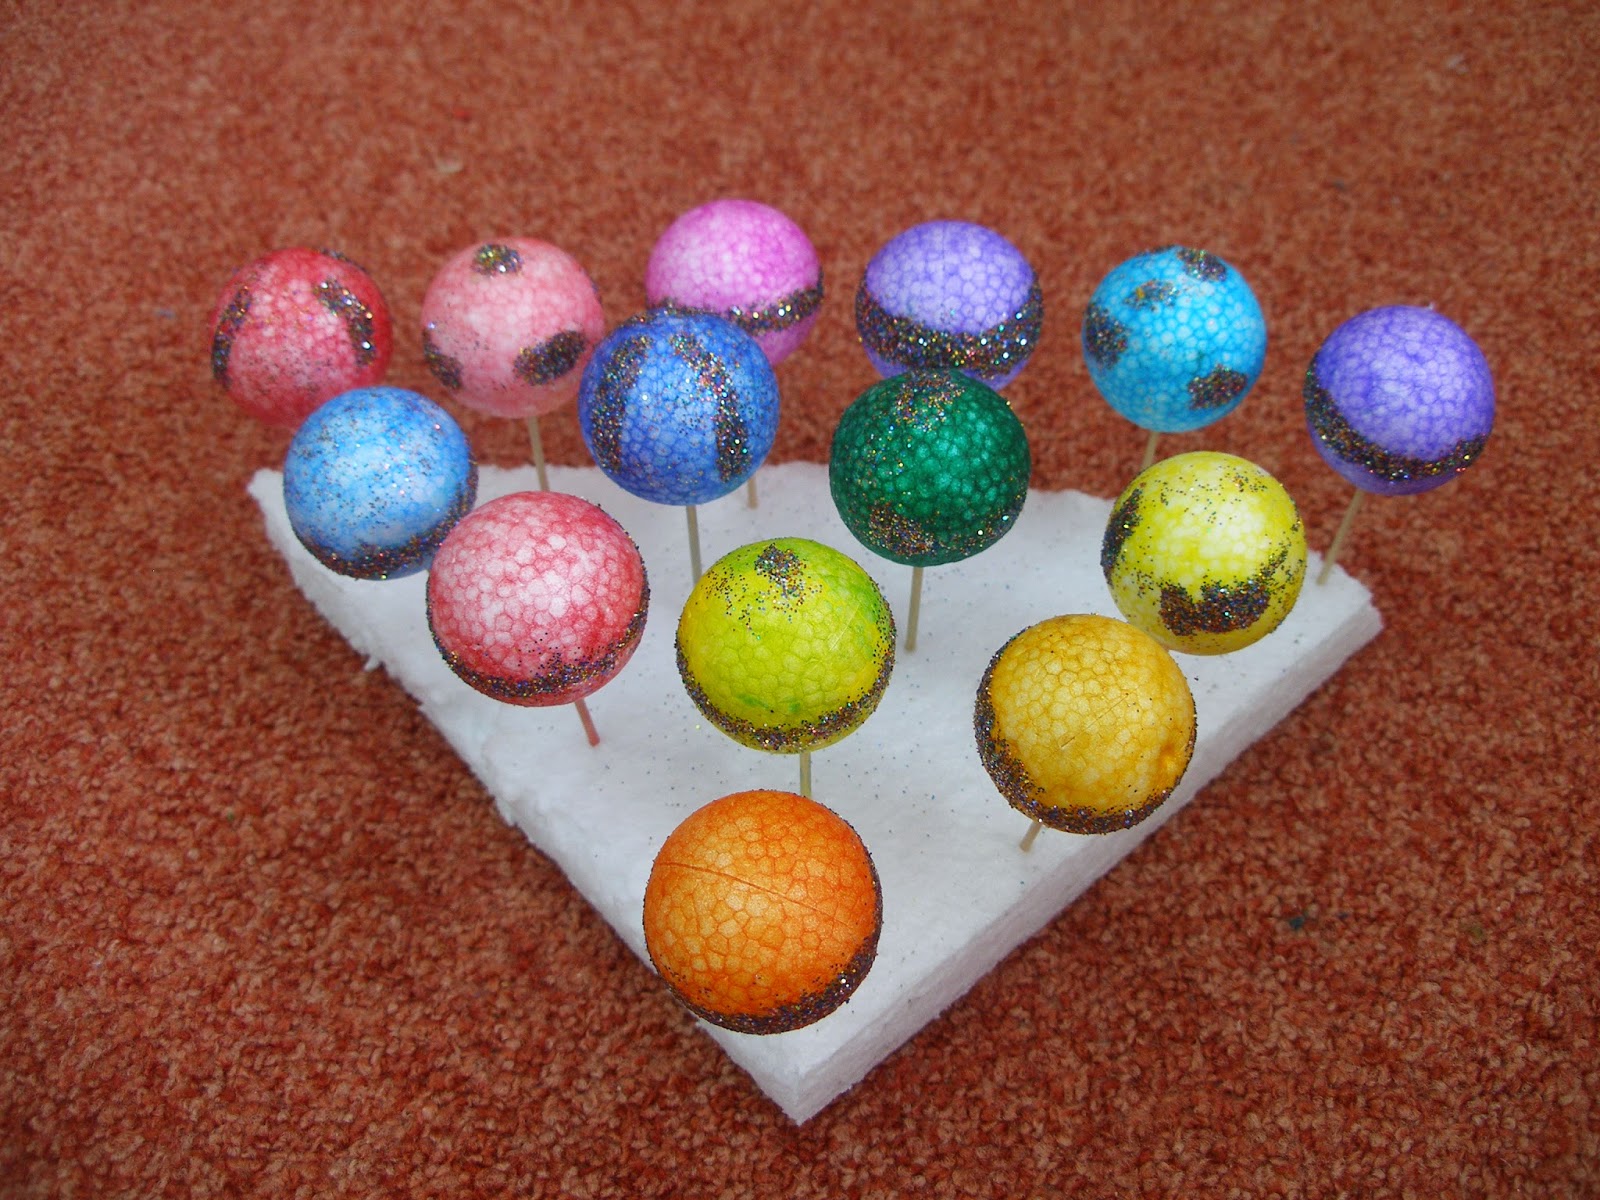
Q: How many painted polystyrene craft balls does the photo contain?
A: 14